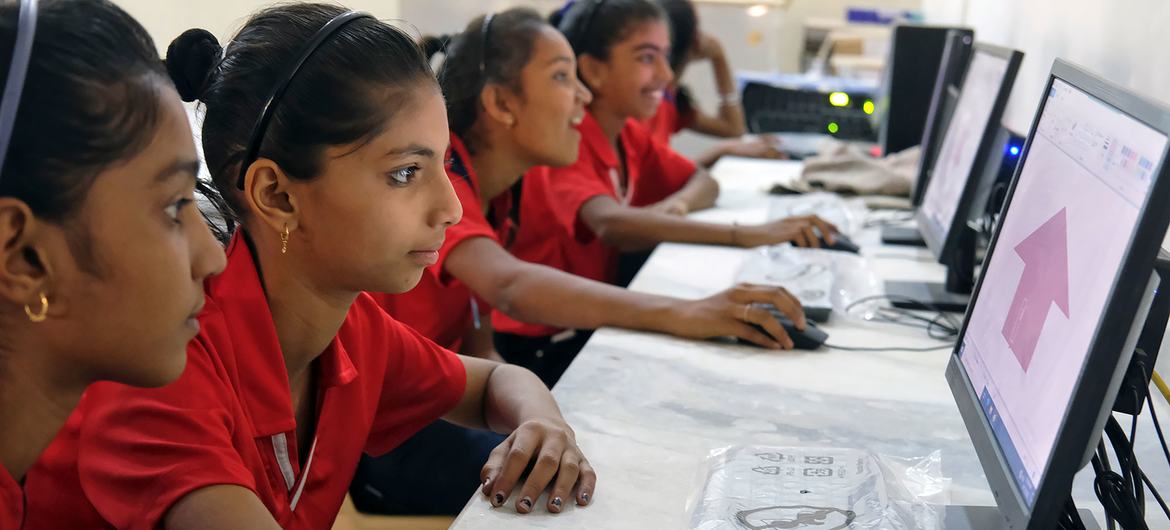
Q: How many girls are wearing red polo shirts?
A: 5